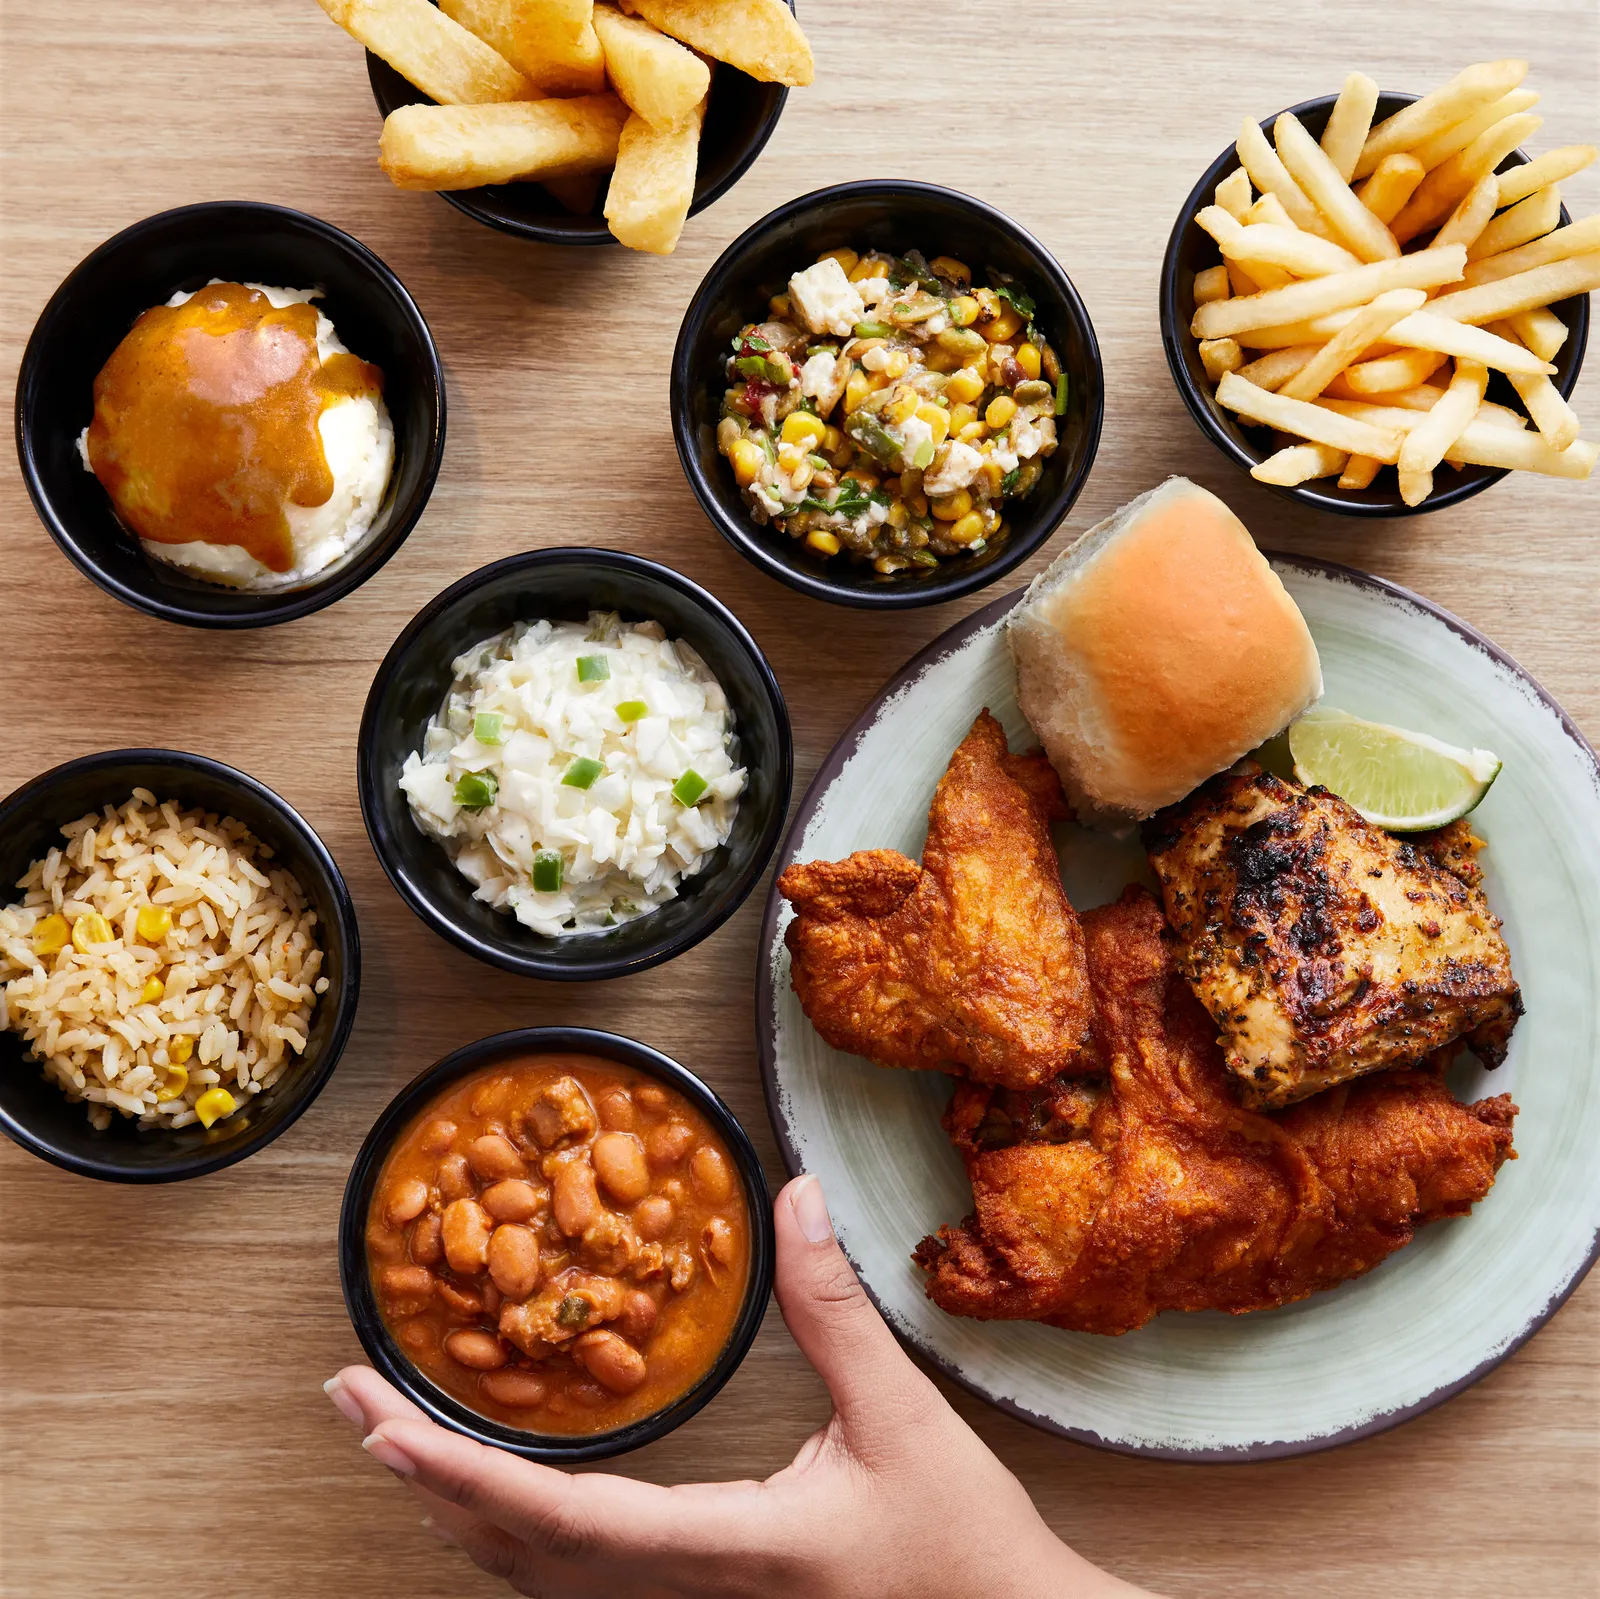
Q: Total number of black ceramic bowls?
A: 7